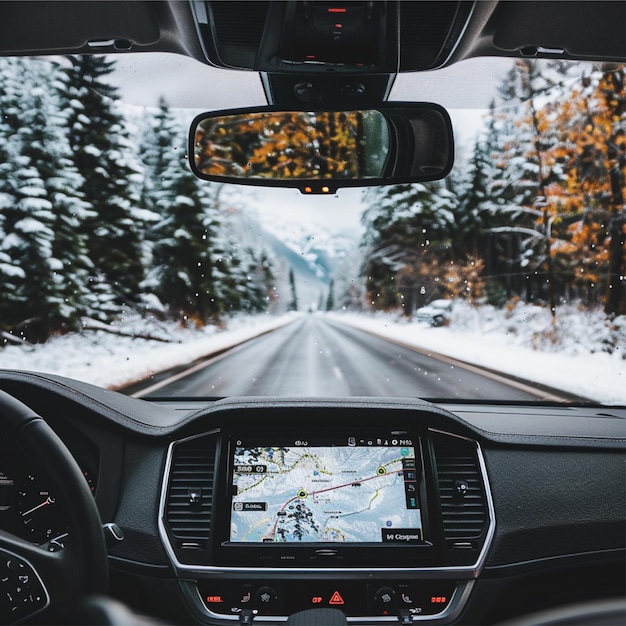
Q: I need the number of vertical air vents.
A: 2